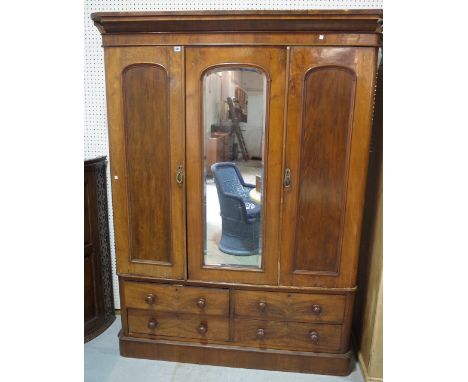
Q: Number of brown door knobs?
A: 8